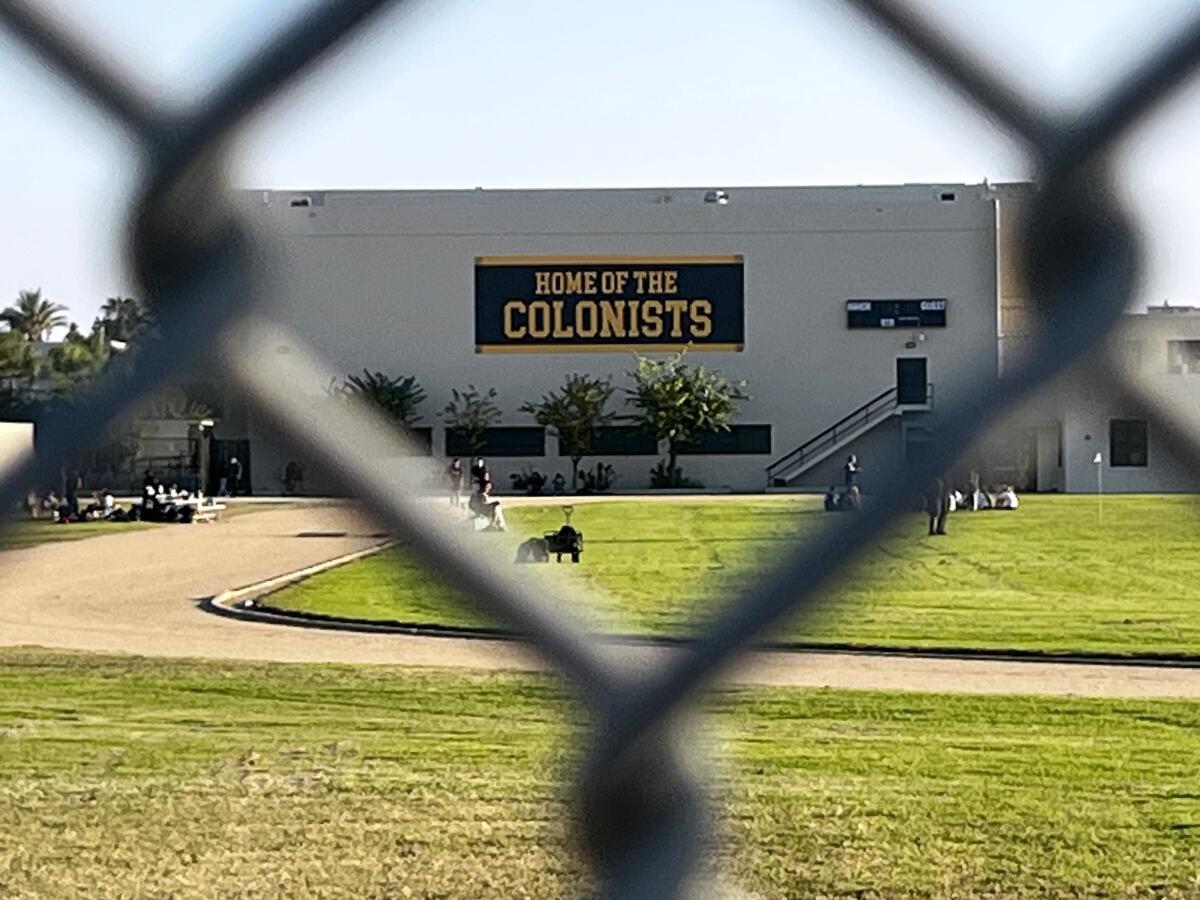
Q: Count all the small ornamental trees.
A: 4